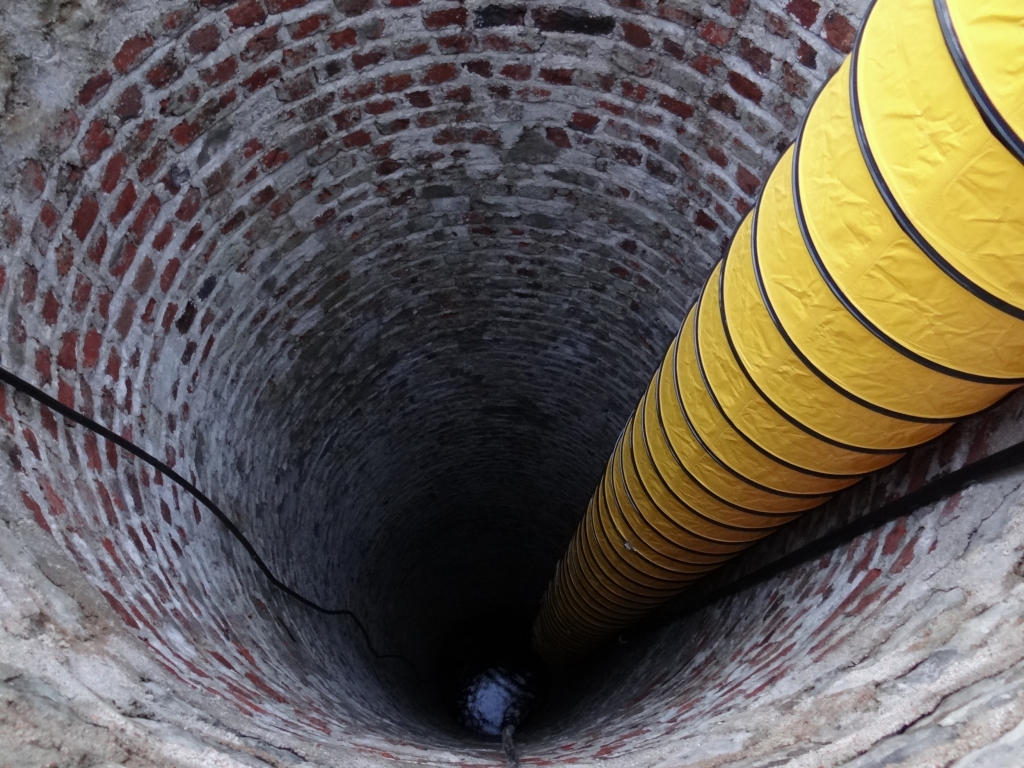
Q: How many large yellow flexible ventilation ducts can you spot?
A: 1